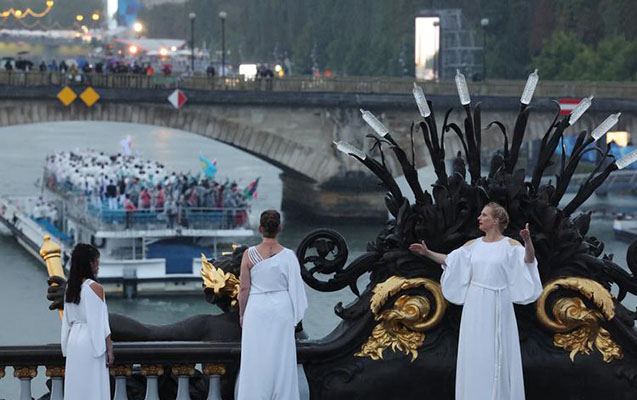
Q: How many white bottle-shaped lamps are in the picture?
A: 8